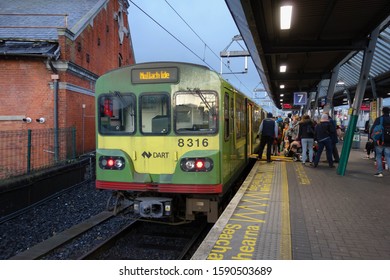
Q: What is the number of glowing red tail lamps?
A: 2